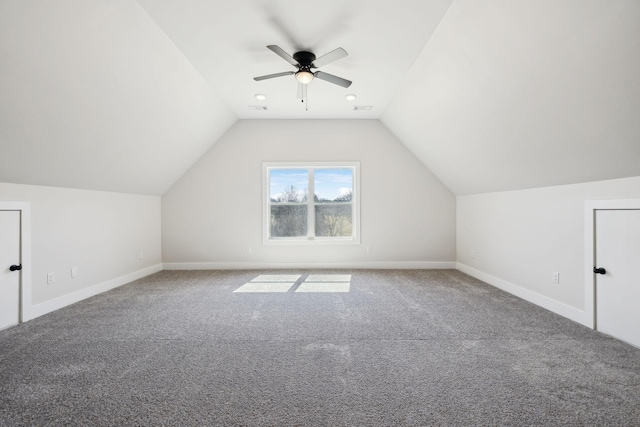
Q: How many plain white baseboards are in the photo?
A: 3